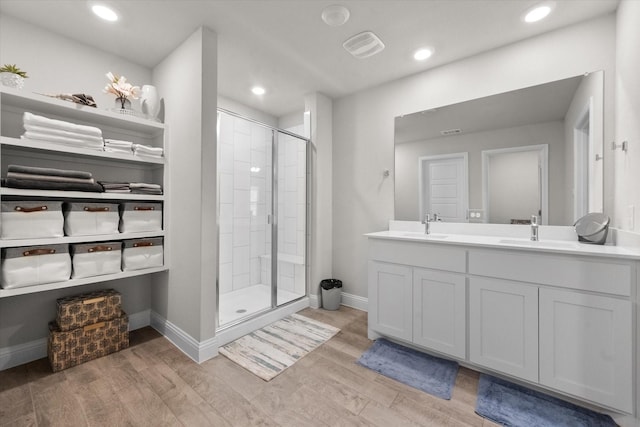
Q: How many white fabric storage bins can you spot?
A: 6